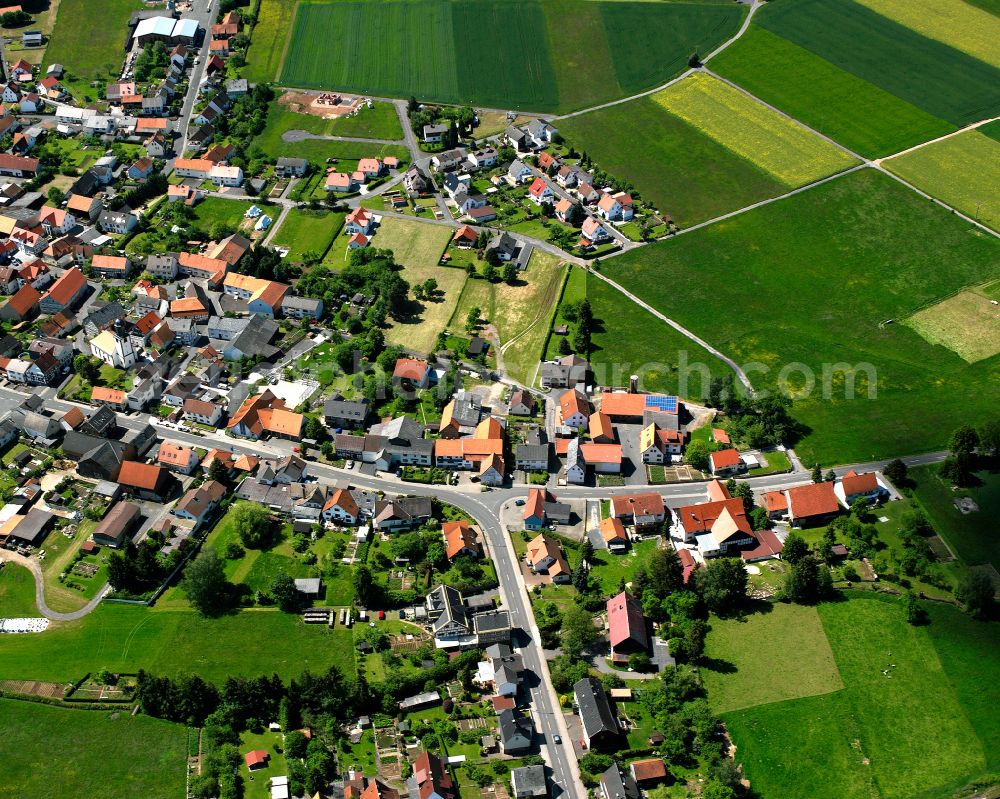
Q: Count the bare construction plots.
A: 1